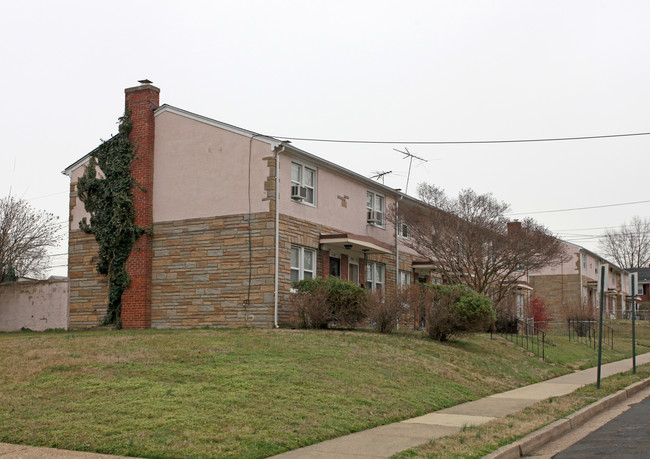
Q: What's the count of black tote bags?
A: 0